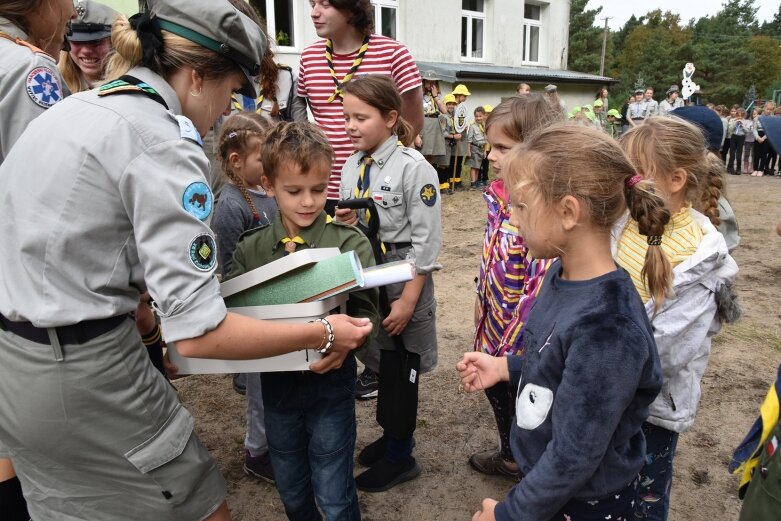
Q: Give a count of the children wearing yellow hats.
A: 3